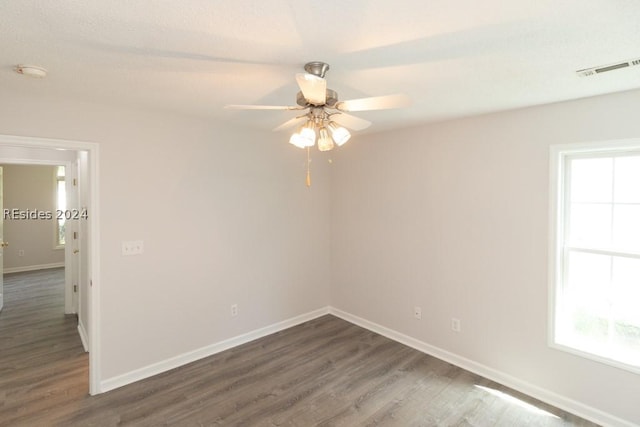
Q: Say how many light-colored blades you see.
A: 5